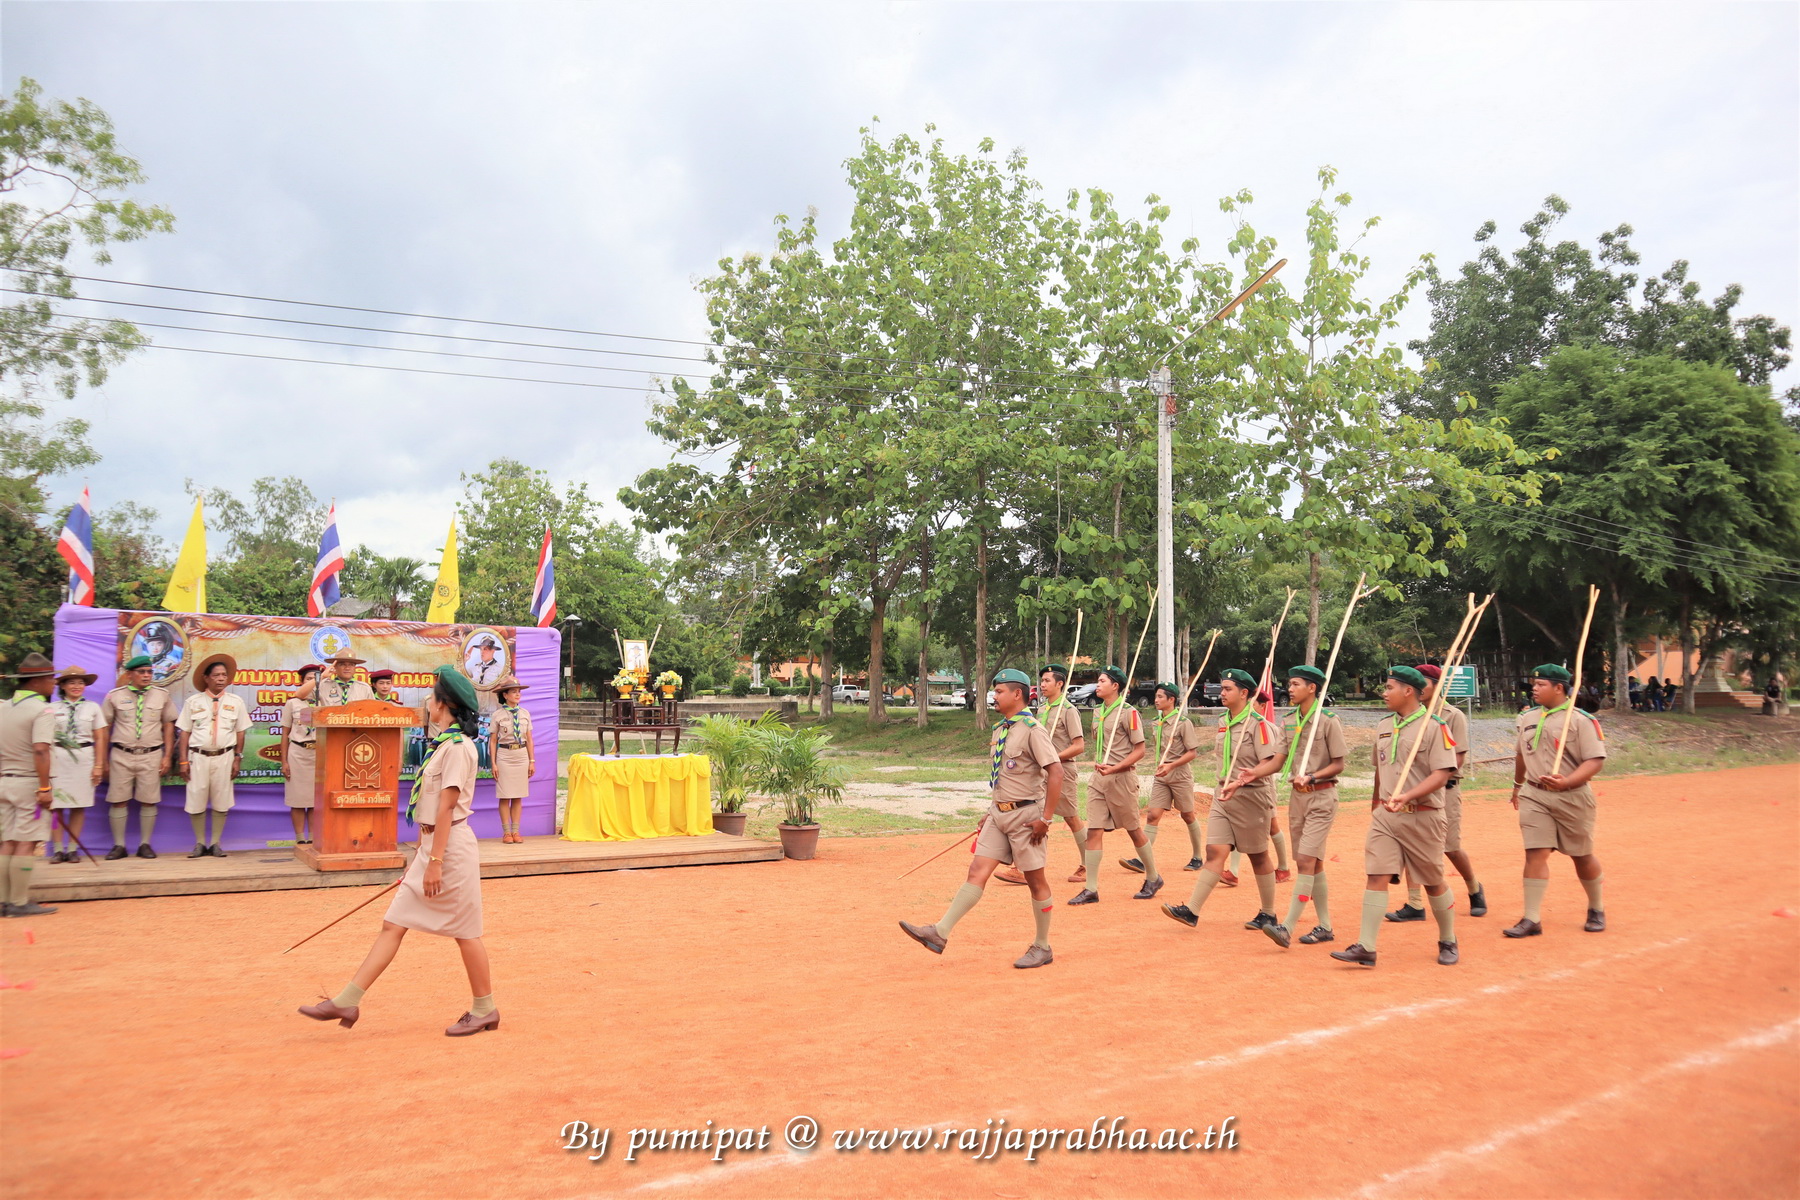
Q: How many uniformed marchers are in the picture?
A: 11